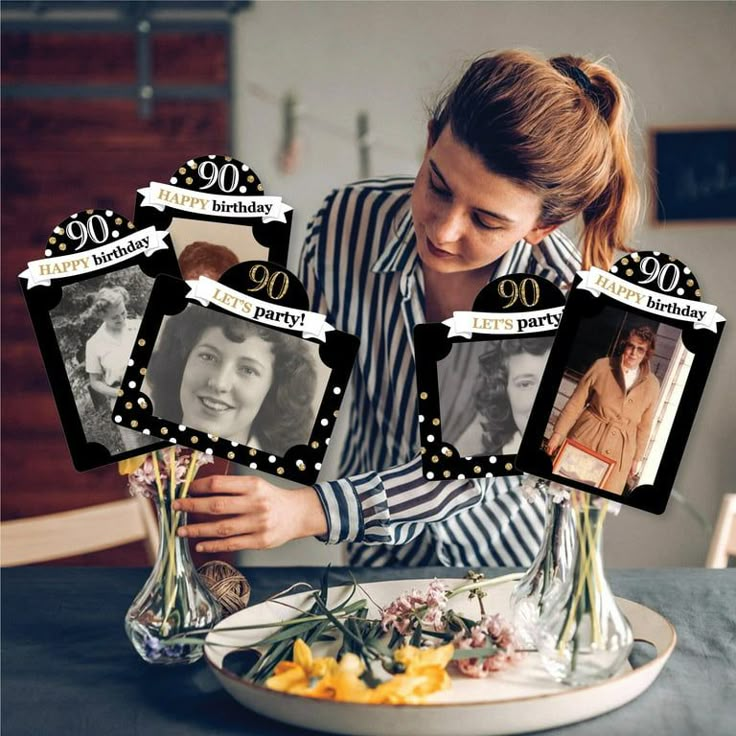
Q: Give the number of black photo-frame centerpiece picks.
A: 5